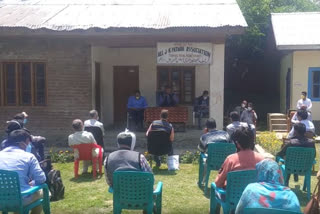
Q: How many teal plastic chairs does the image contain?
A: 6